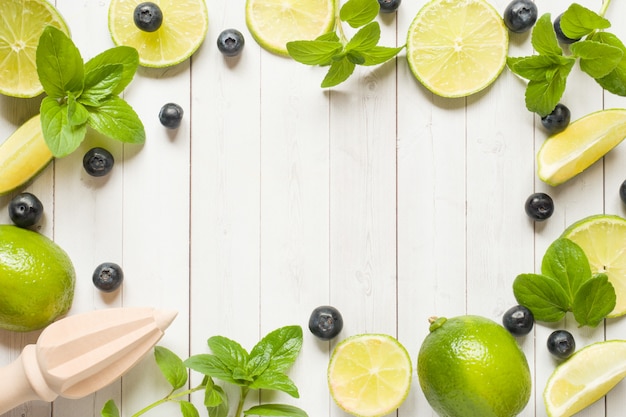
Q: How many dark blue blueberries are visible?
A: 15